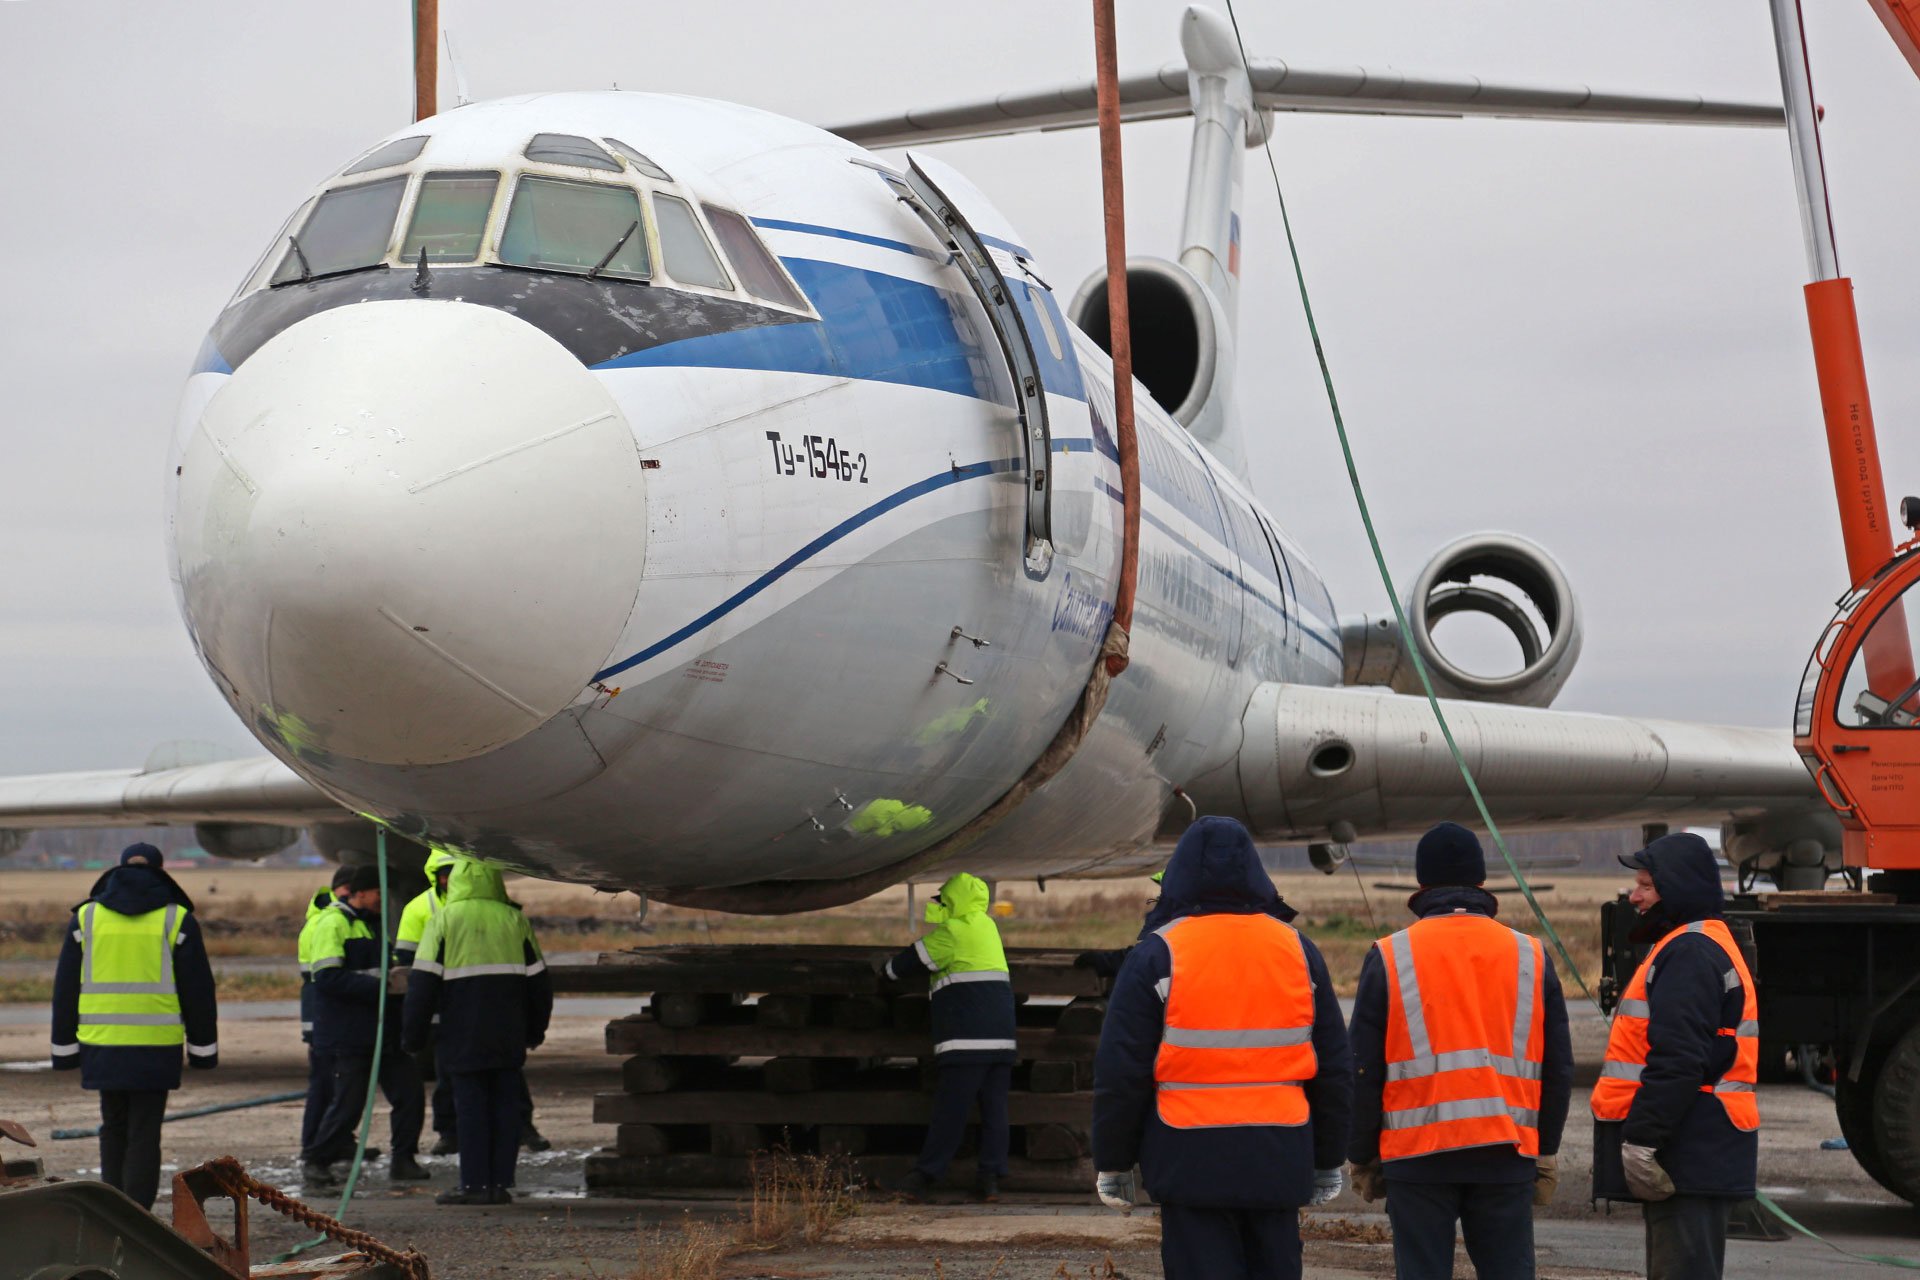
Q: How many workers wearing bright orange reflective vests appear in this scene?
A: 3